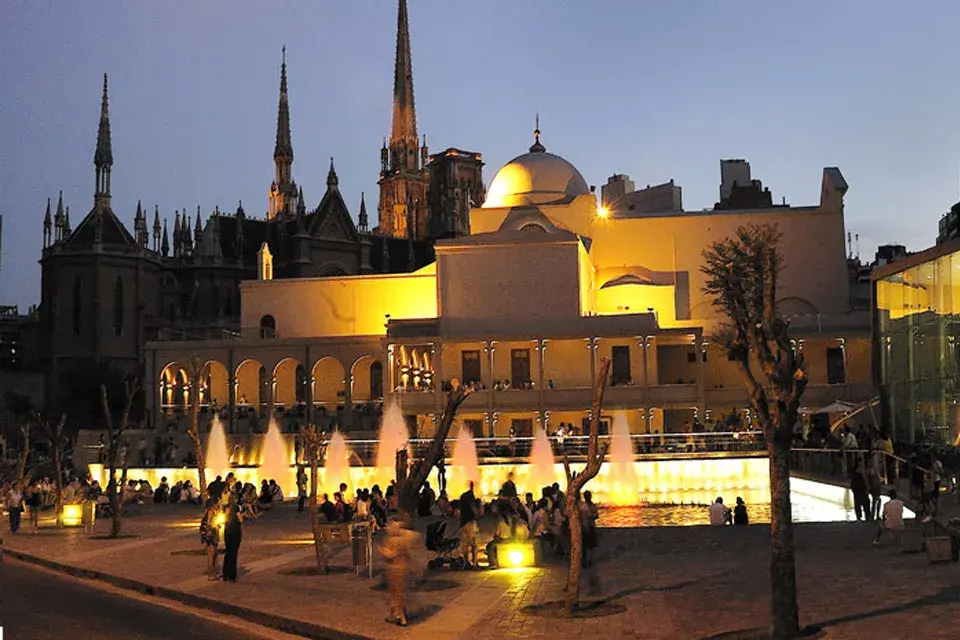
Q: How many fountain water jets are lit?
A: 7